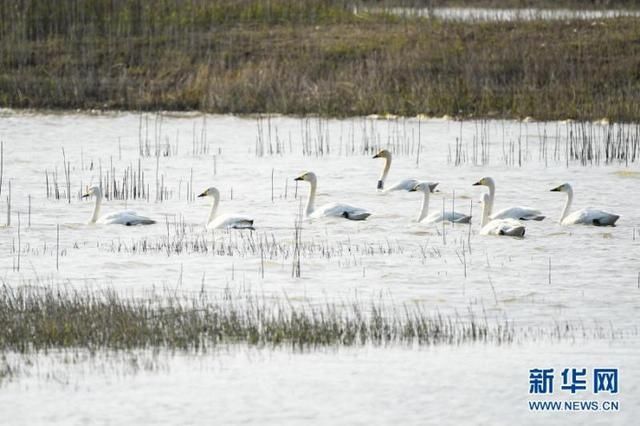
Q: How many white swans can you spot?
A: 8